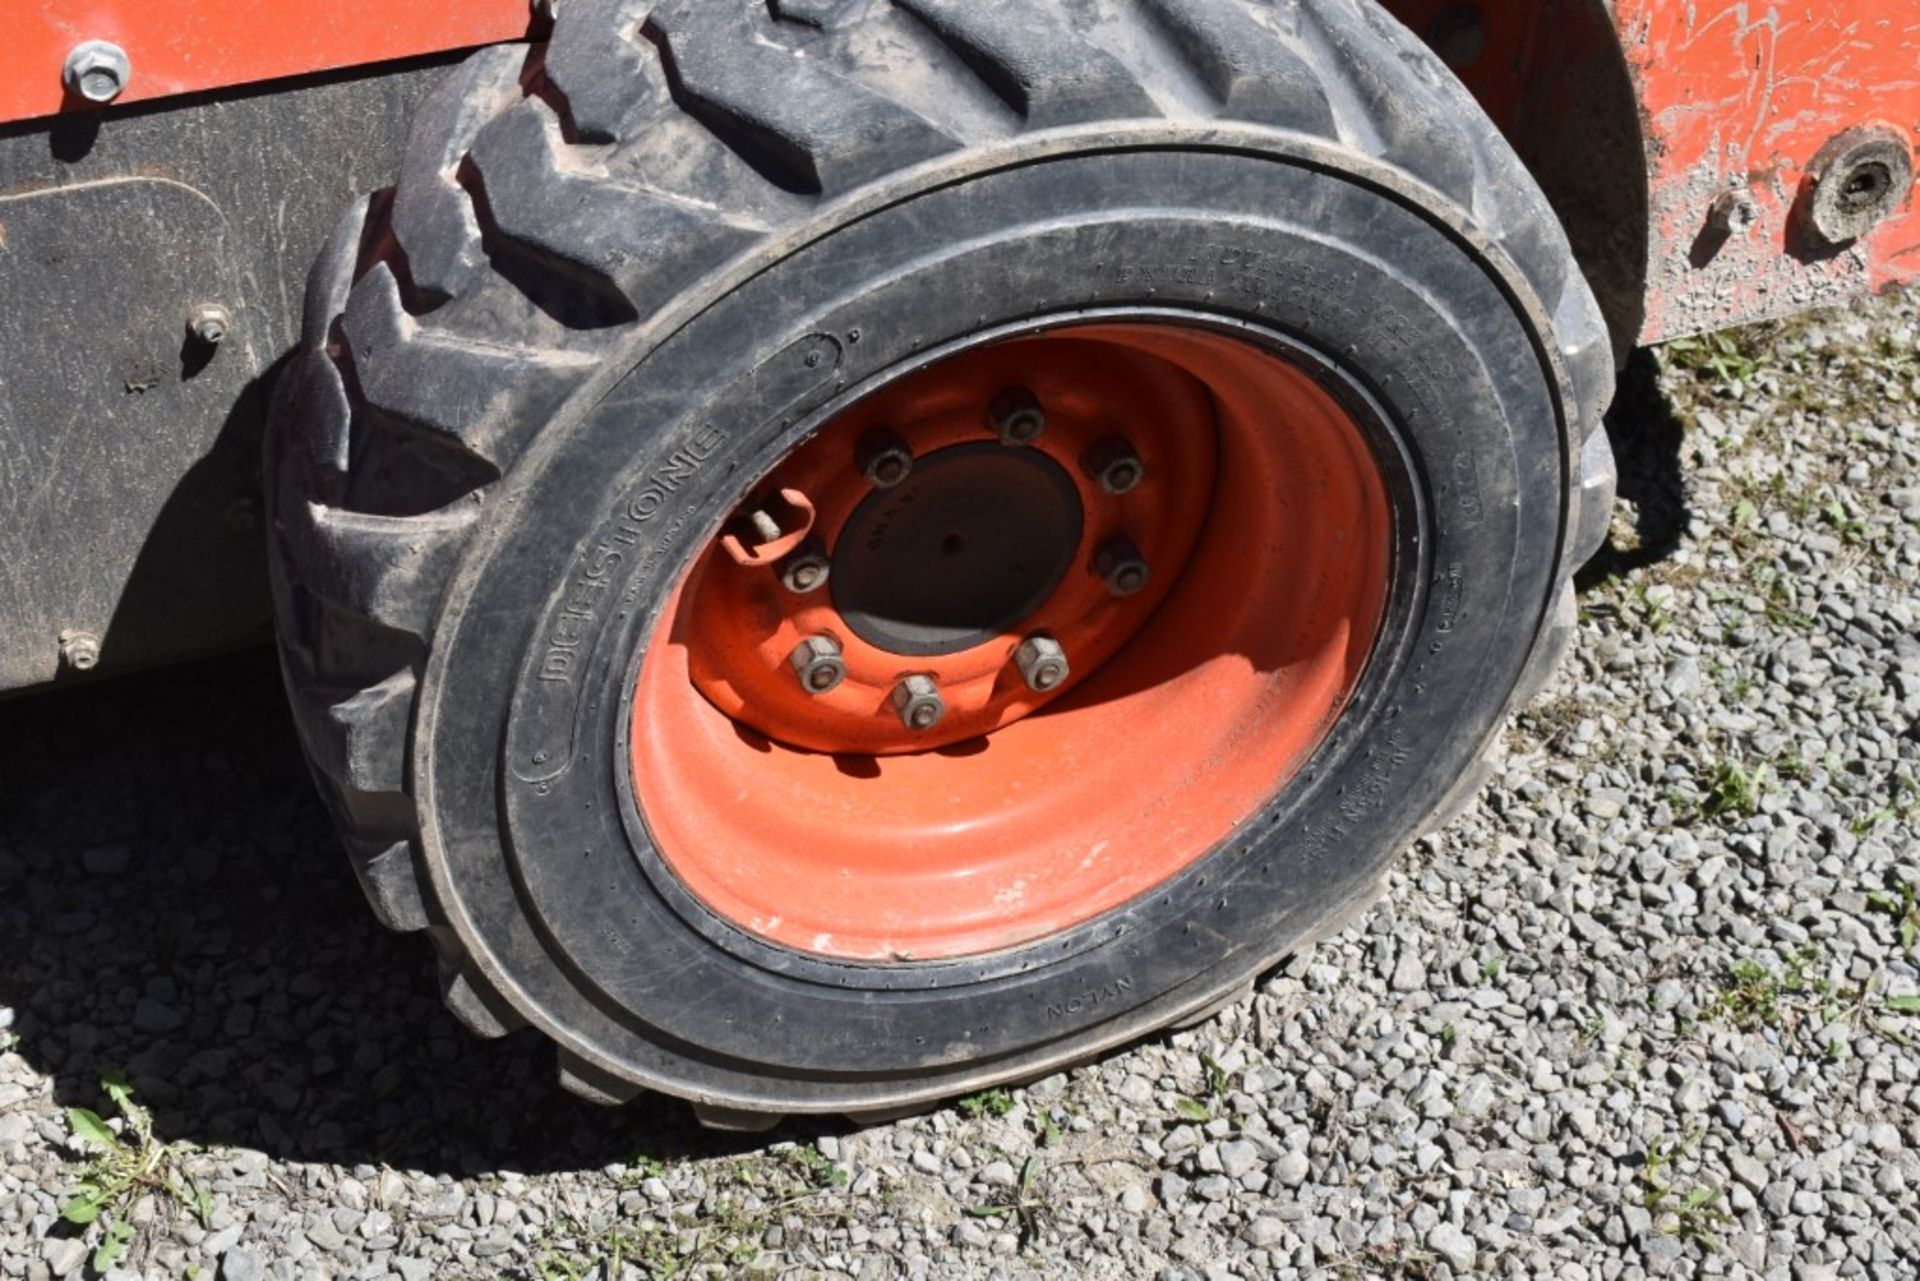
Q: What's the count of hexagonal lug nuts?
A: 8